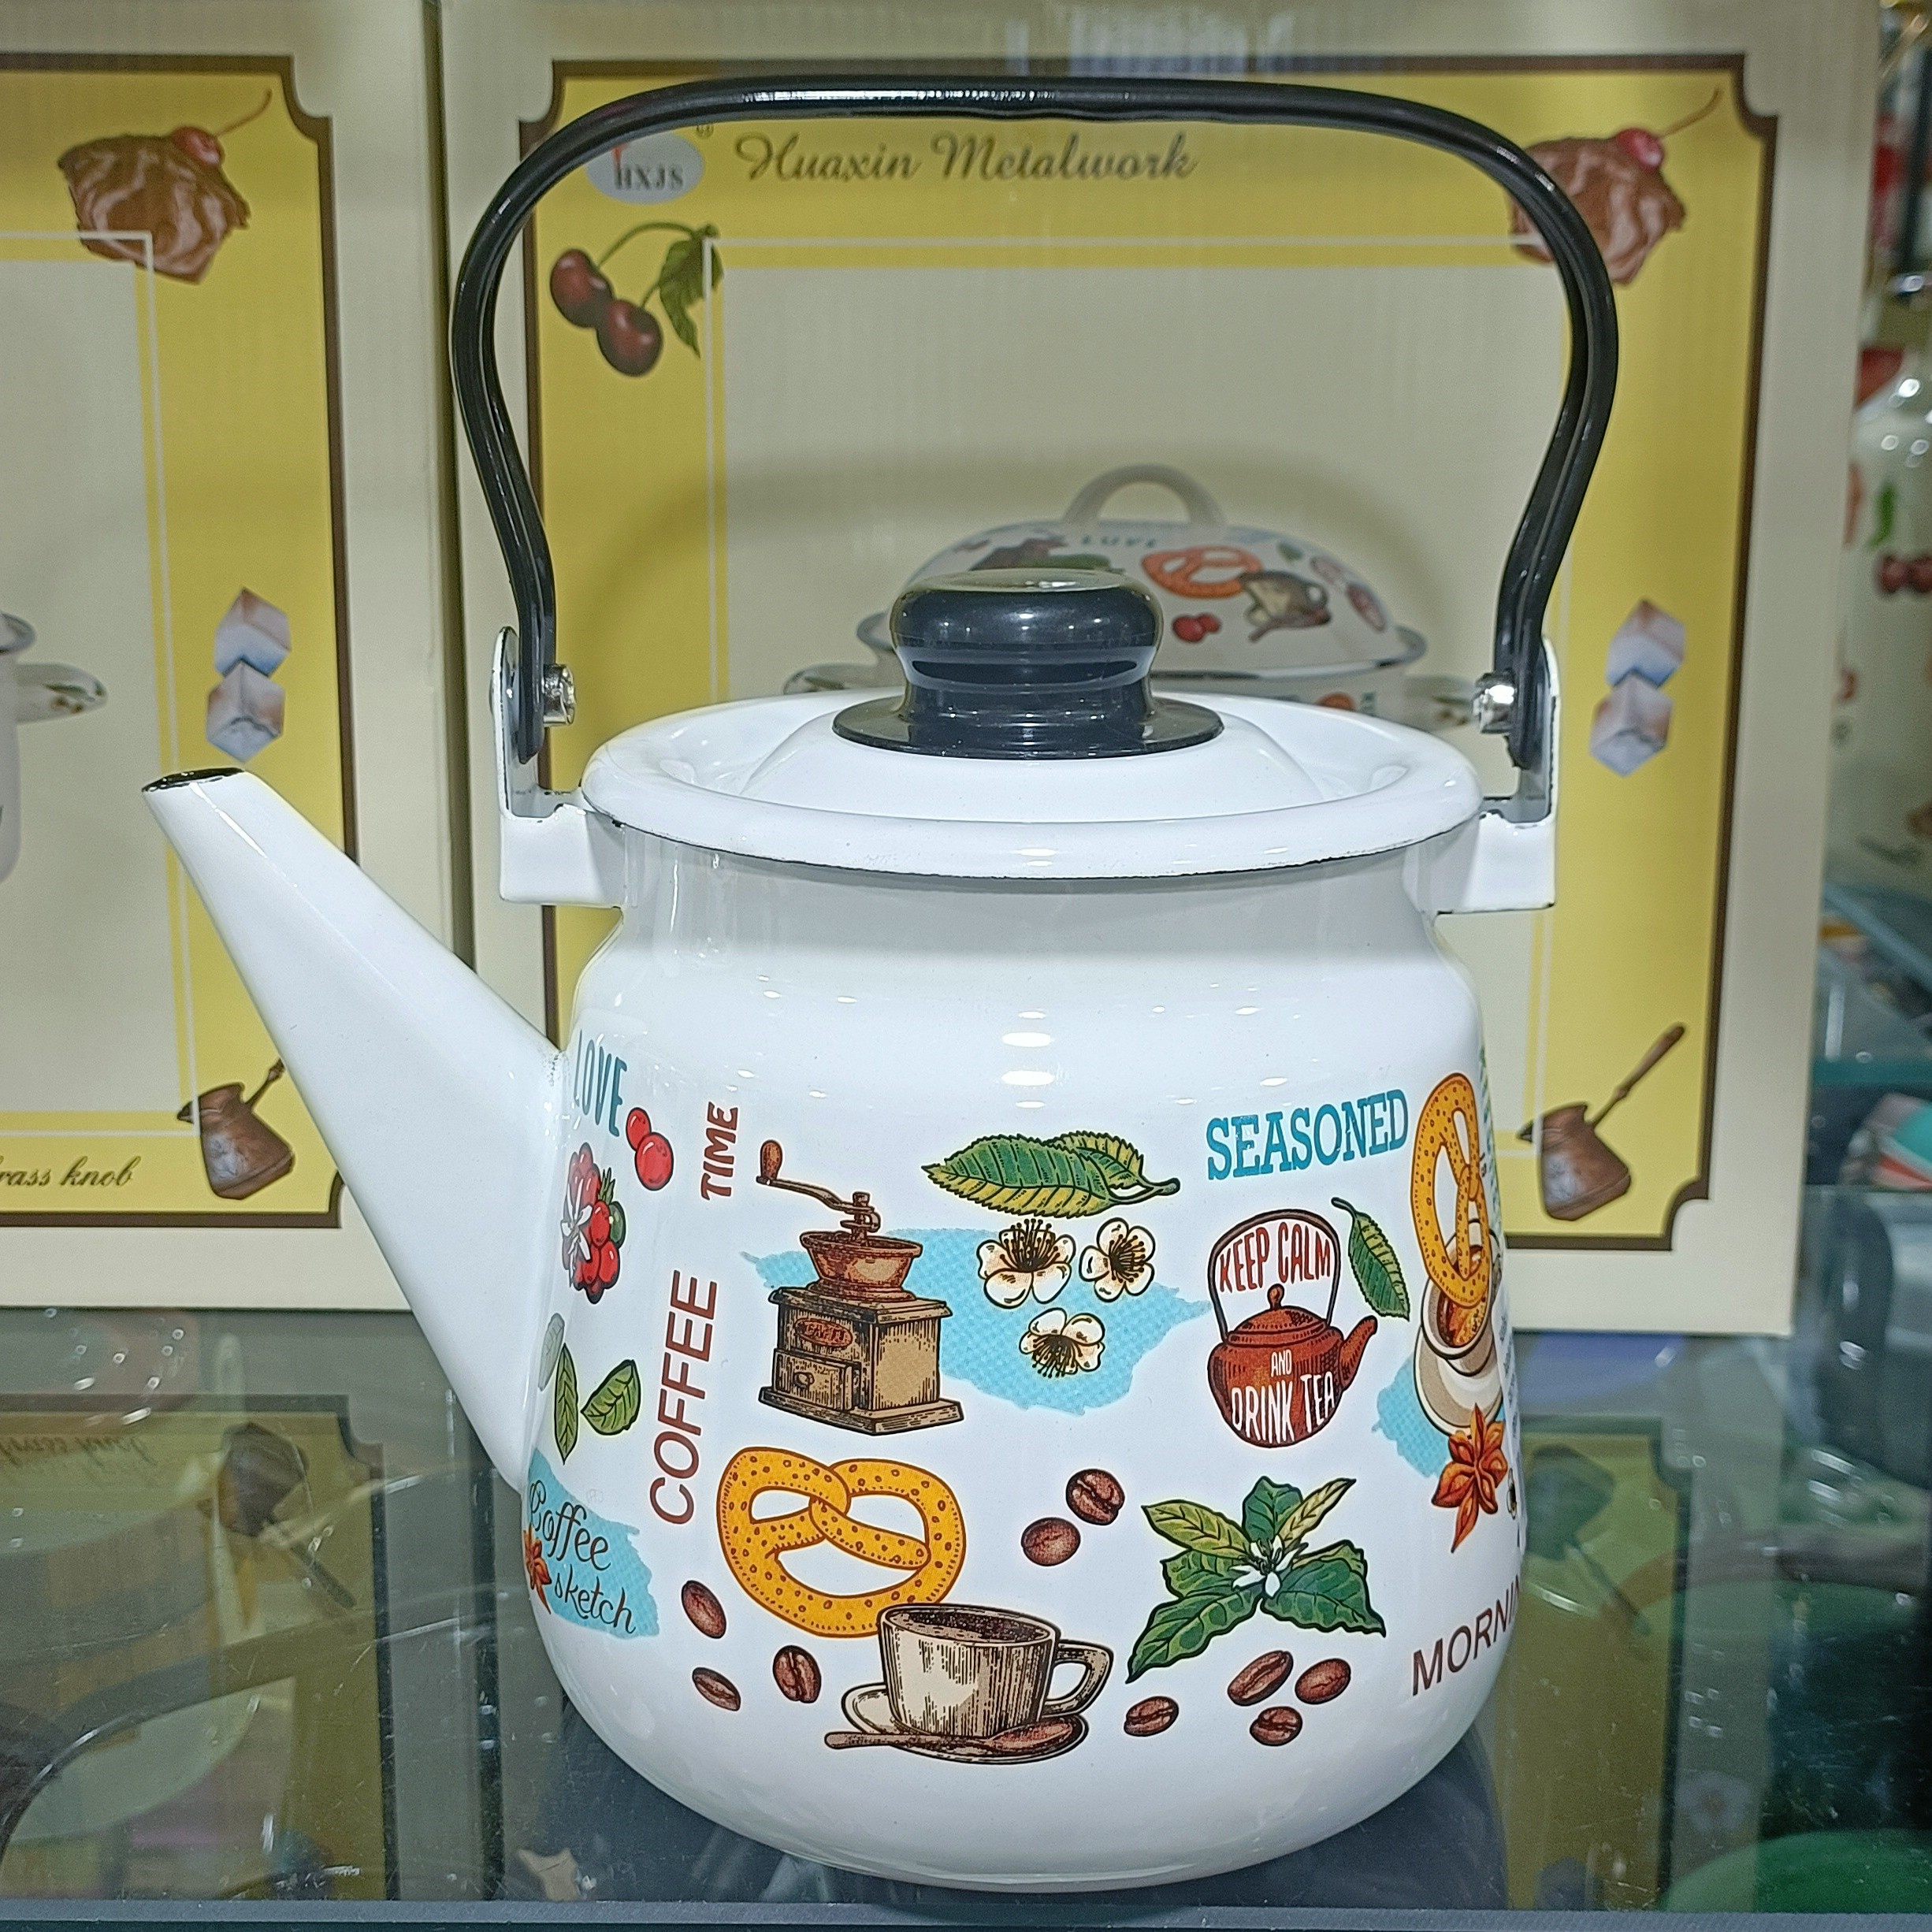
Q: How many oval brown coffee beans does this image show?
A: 9